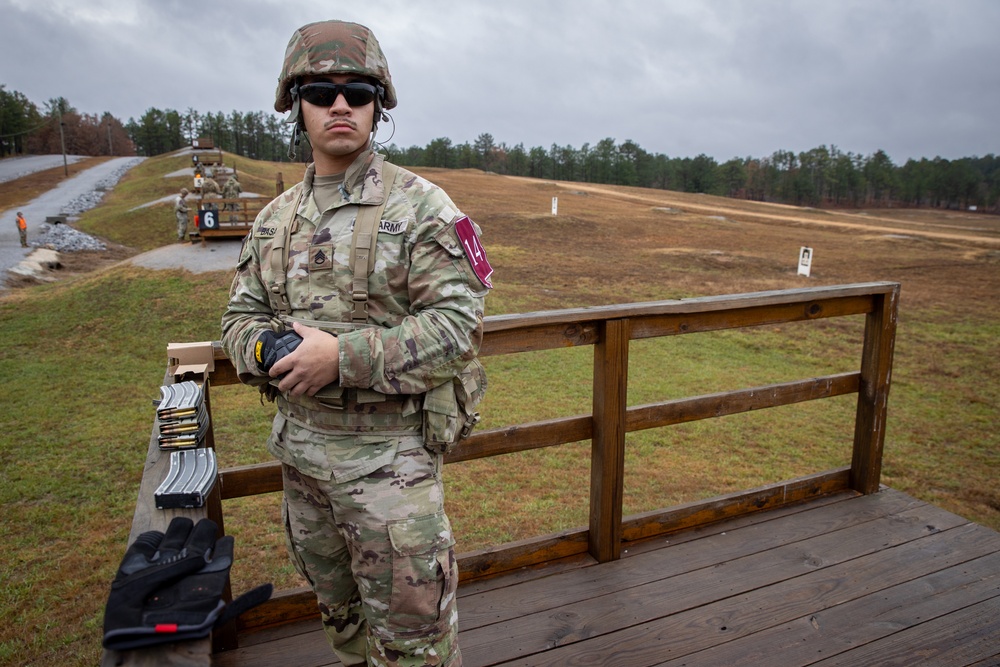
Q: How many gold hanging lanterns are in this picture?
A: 0